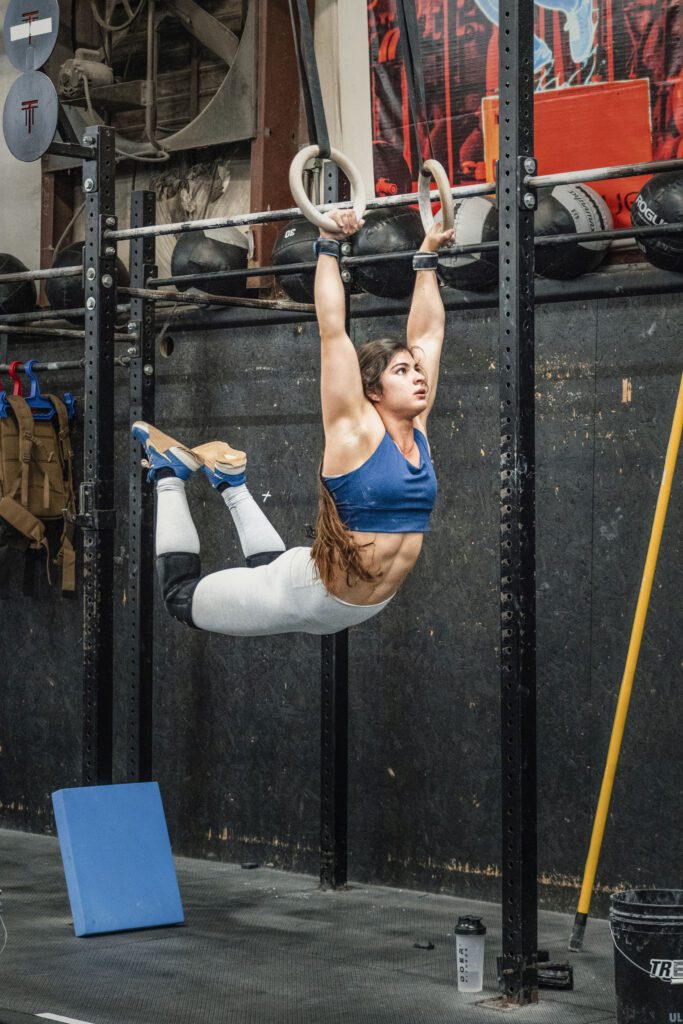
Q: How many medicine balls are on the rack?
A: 8